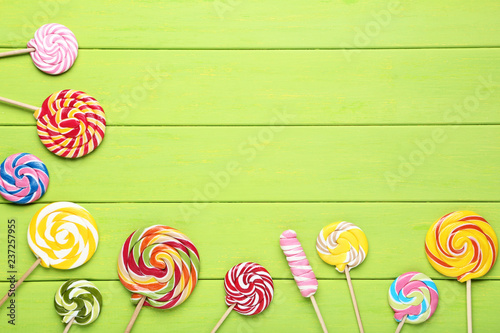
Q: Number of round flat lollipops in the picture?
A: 10